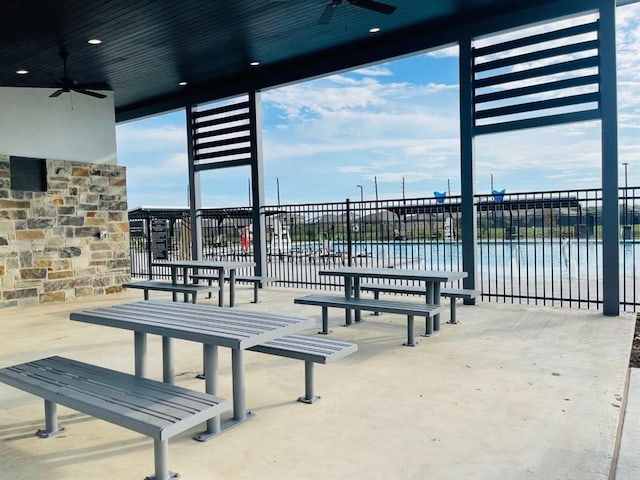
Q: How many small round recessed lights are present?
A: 5